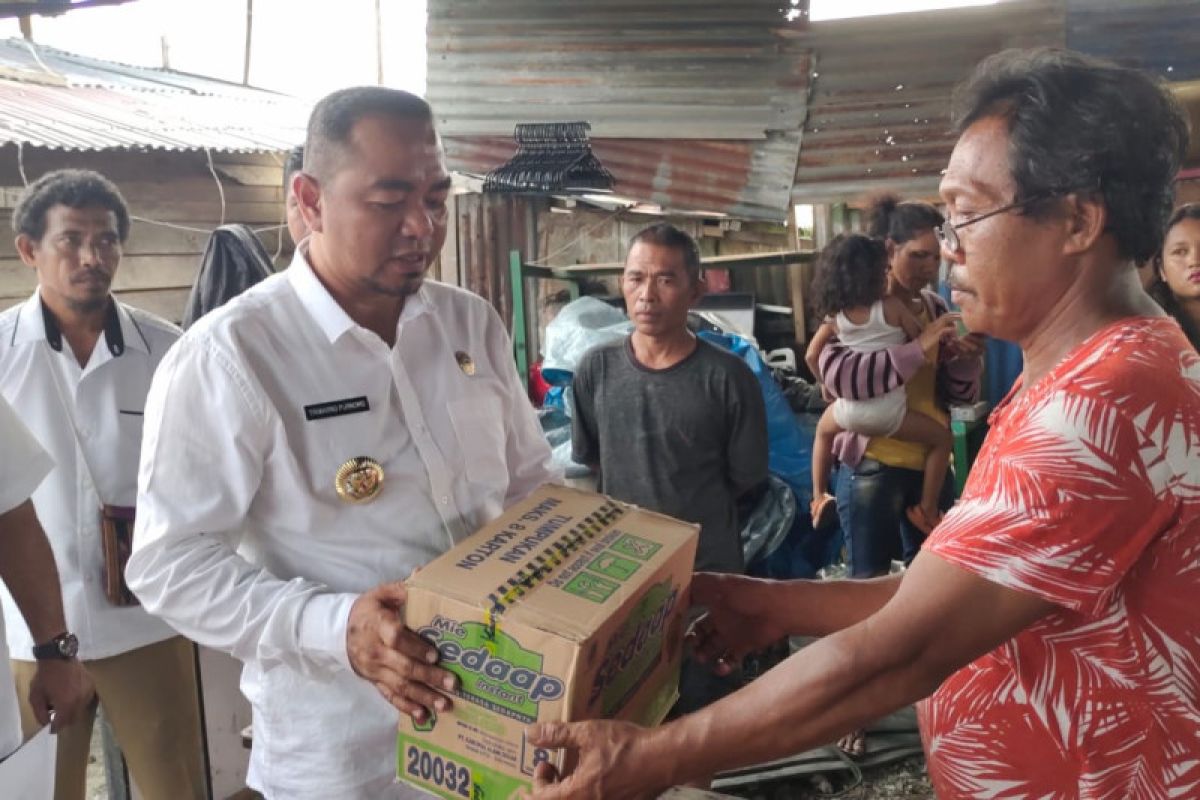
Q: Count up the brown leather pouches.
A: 1